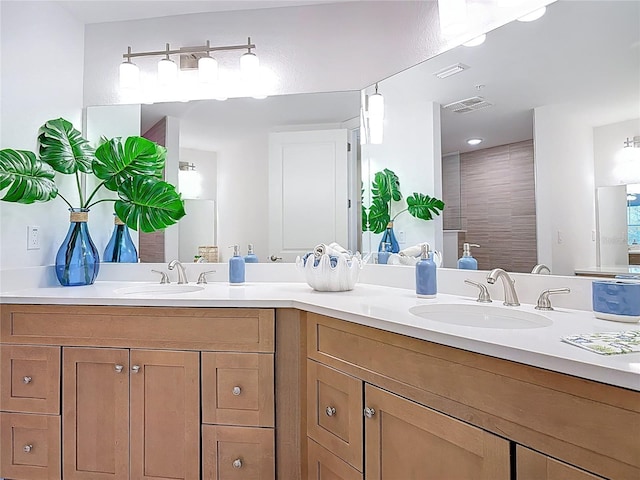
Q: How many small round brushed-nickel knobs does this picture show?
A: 8